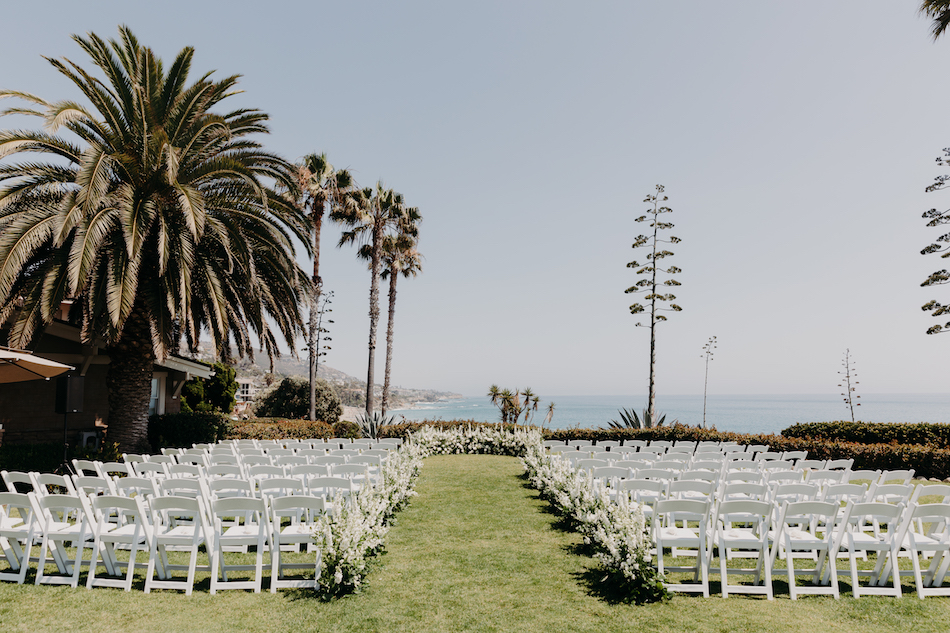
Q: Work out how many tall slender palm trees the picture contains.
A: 3